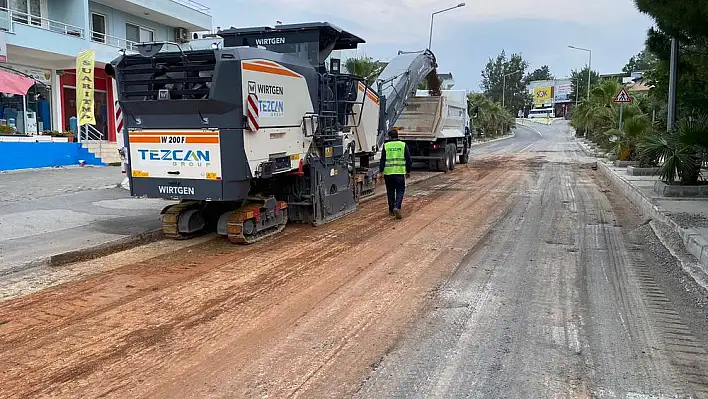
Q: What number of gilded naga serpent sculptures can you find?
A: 0